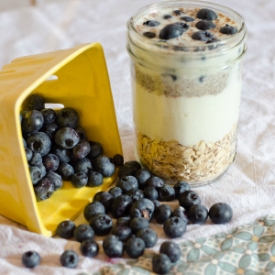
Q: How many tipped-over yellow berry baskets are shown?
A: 1